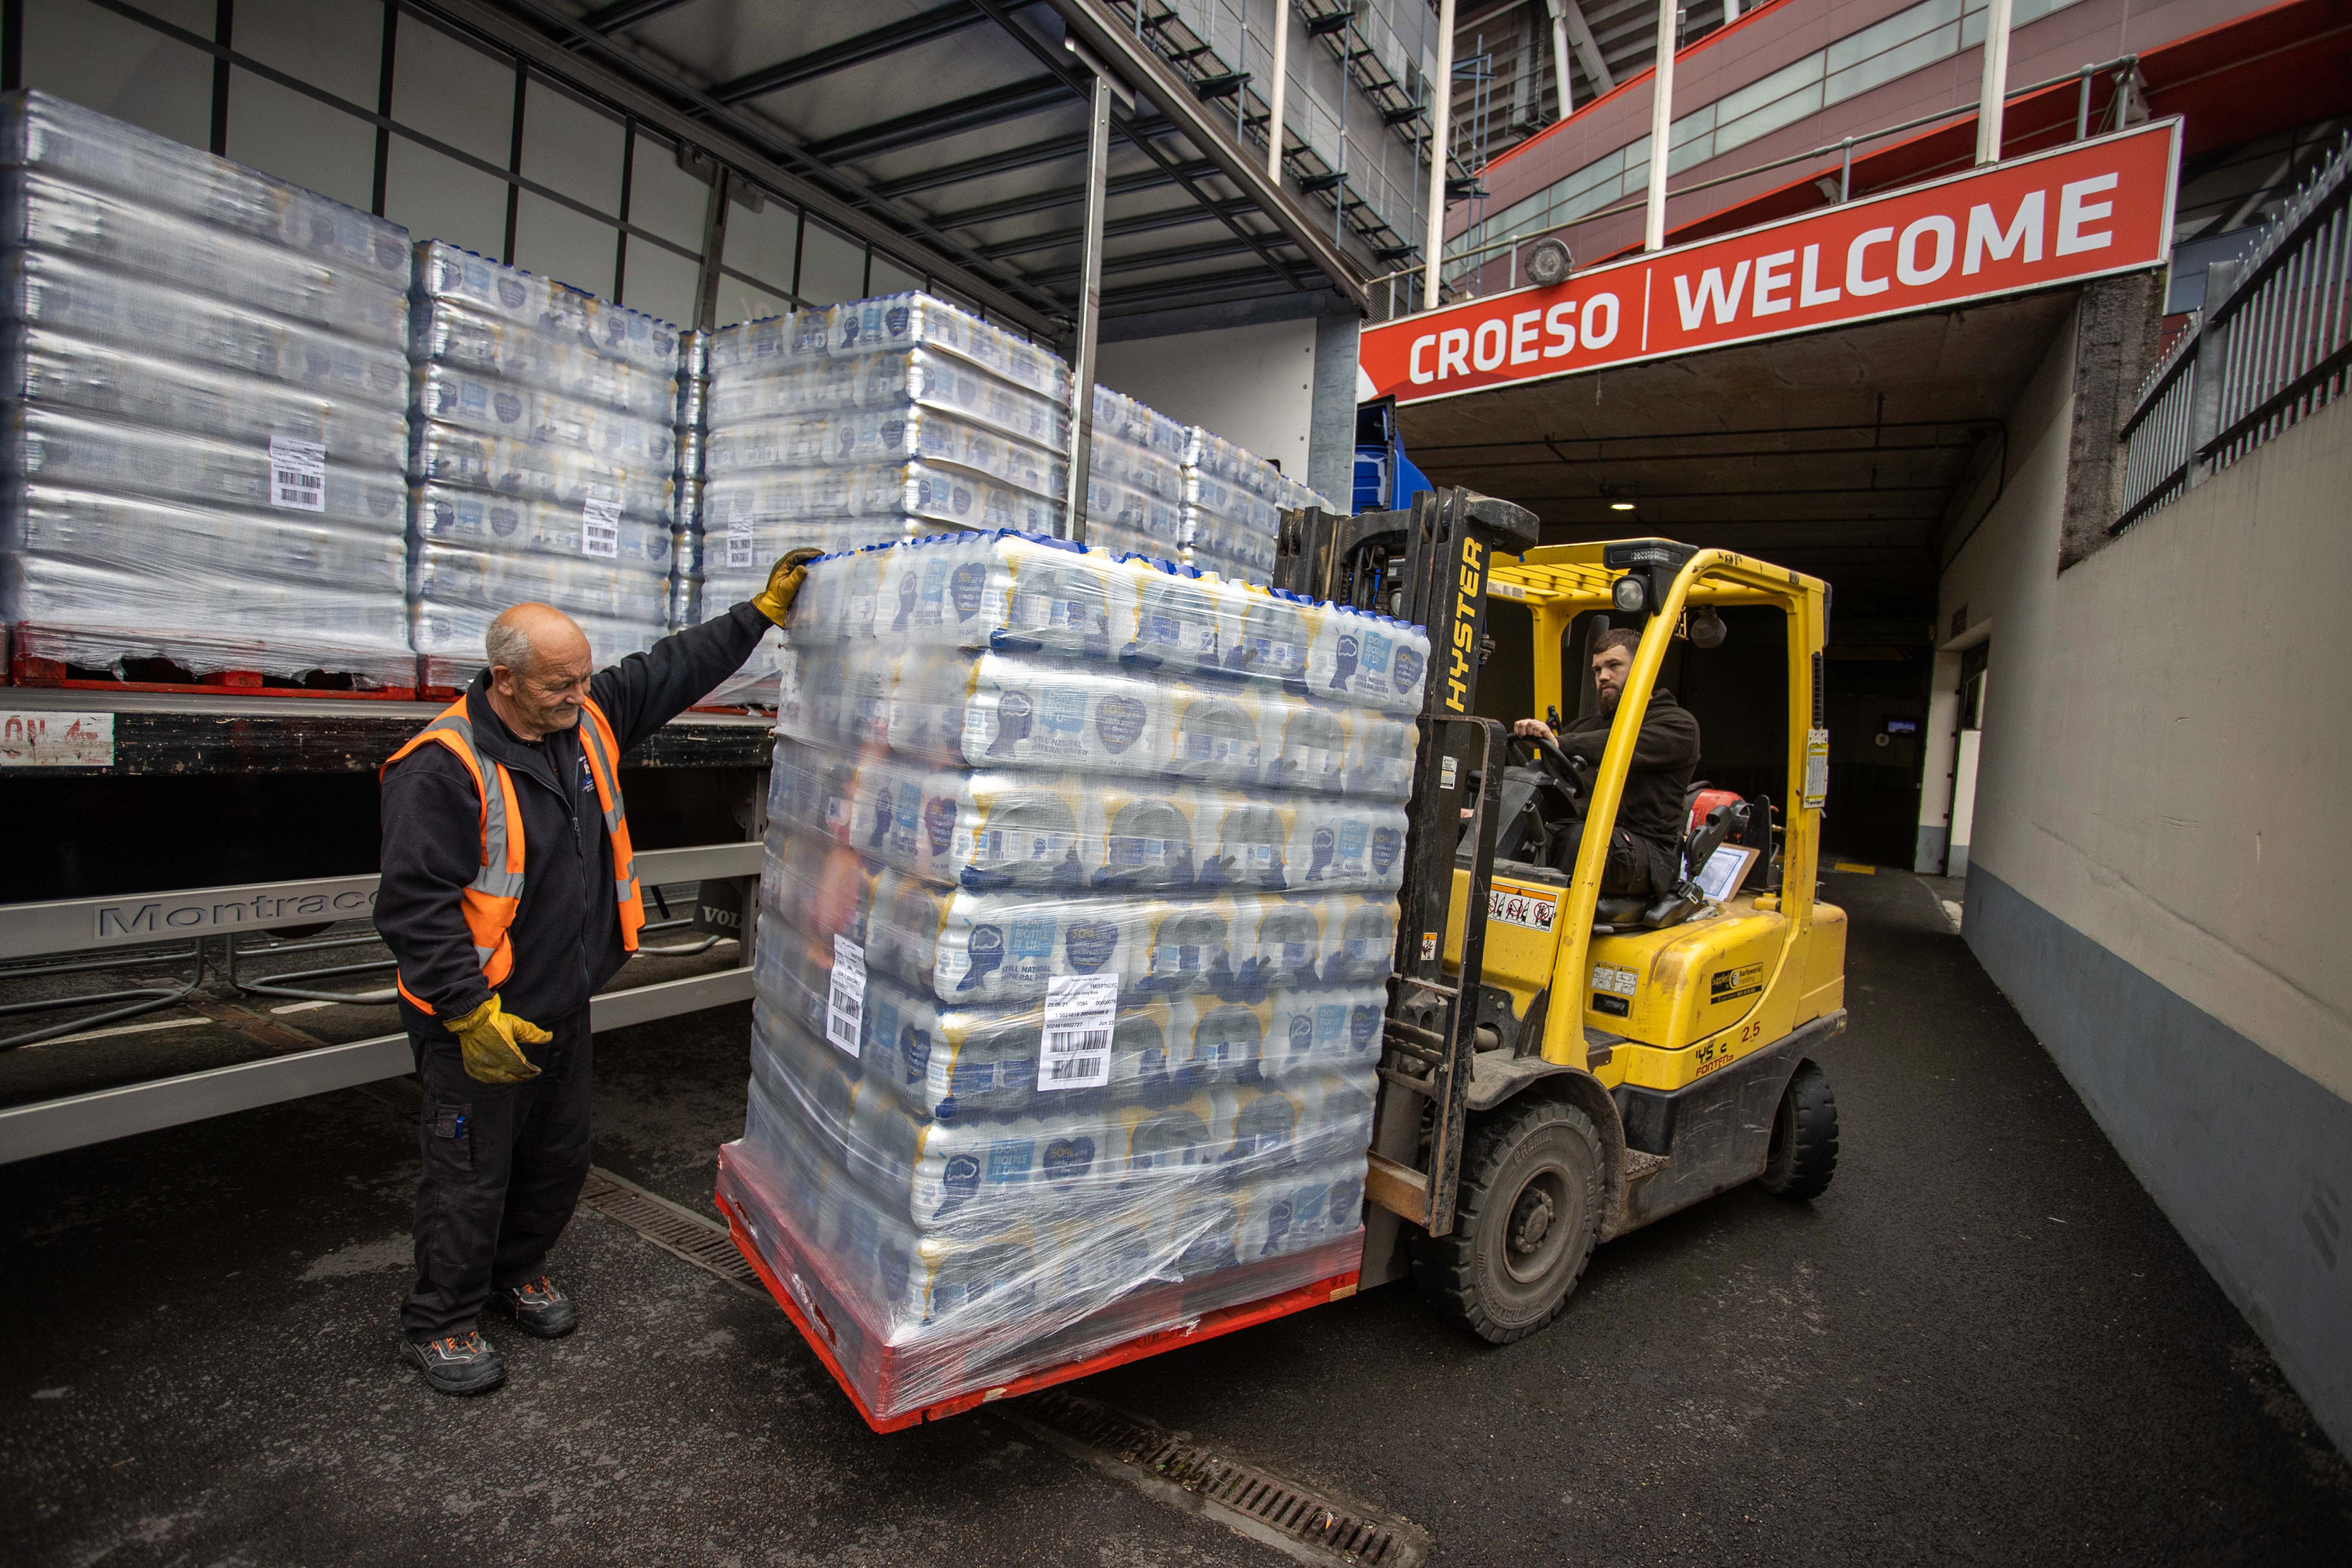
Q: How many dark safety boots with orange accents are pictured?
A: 2